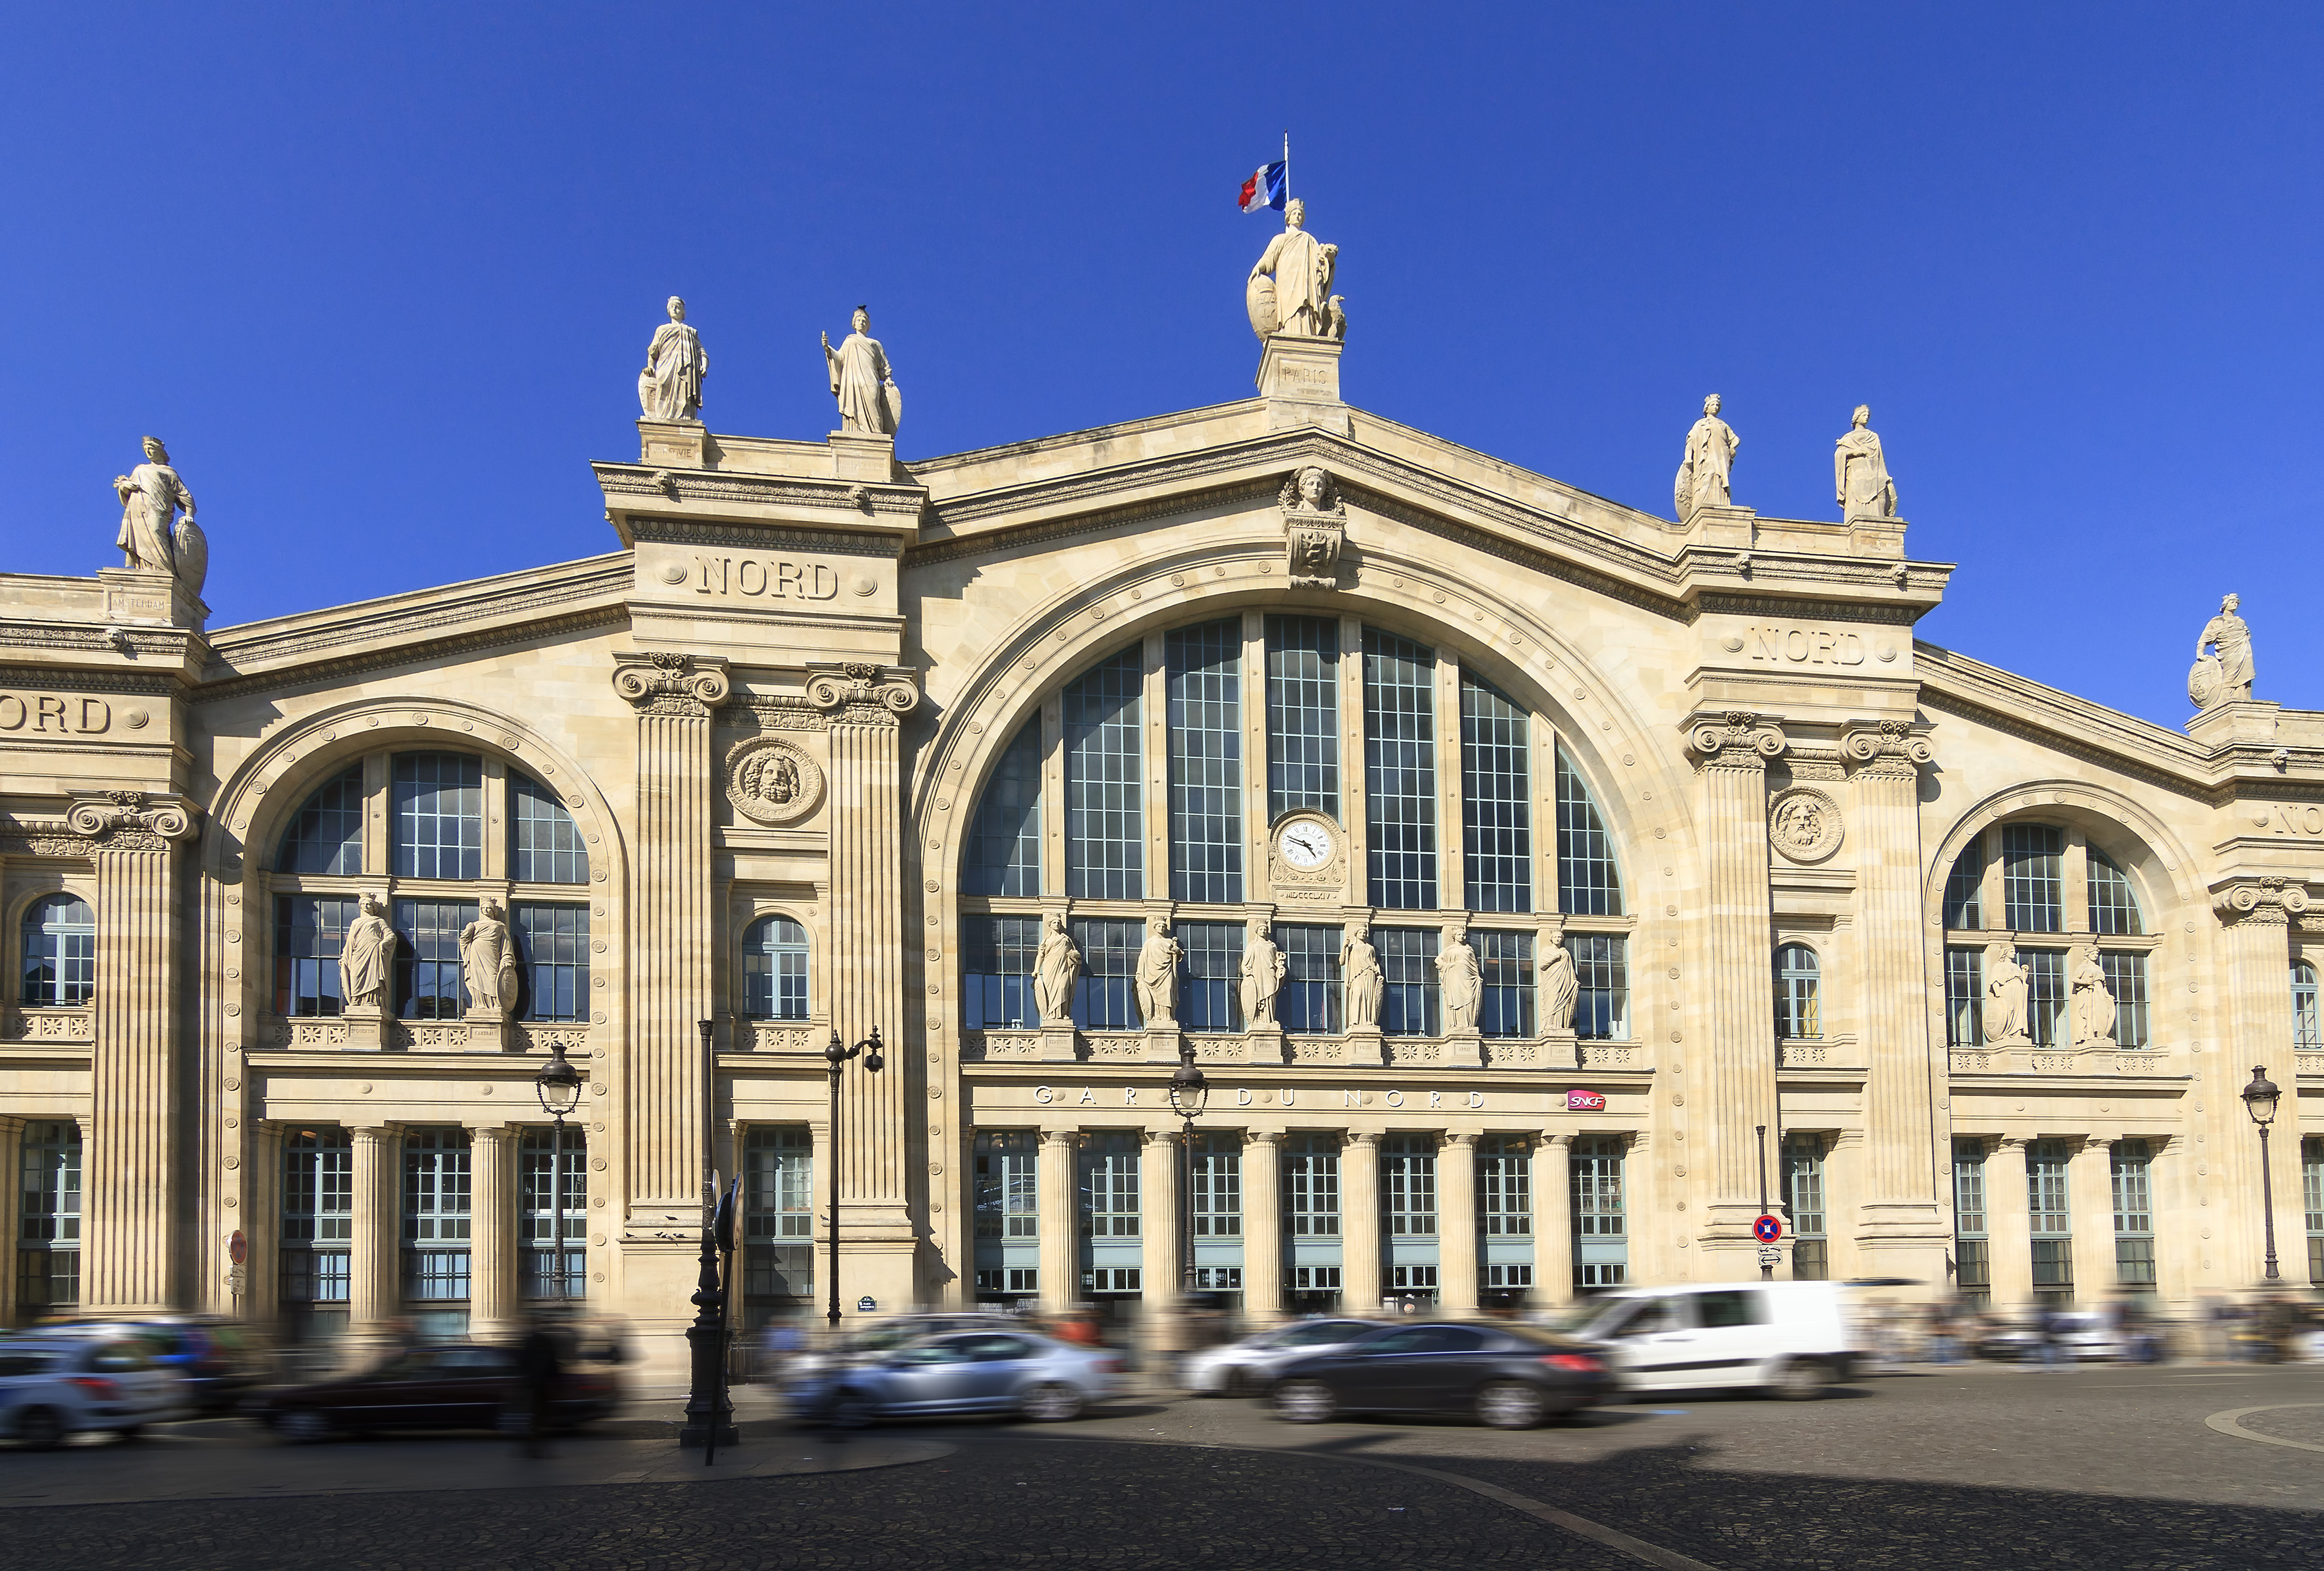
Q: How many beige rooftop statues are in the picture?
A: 7